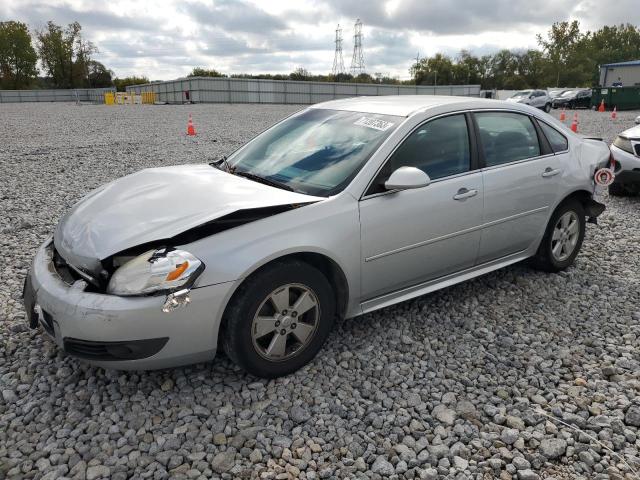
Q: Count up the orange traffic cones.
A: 5